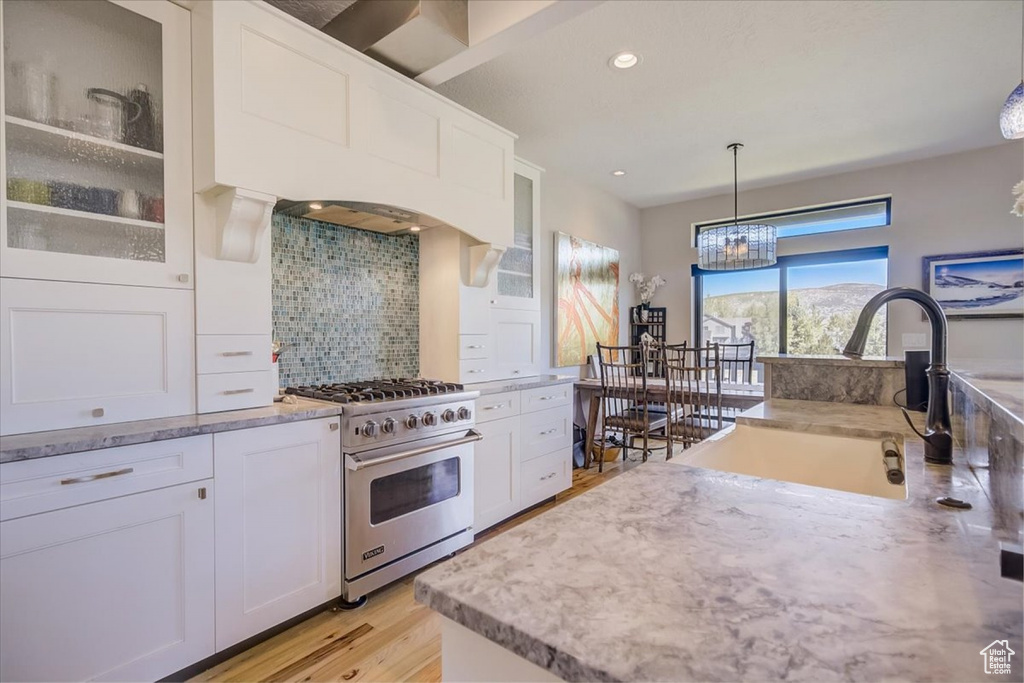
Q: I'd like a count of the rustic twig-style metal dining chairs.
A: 4